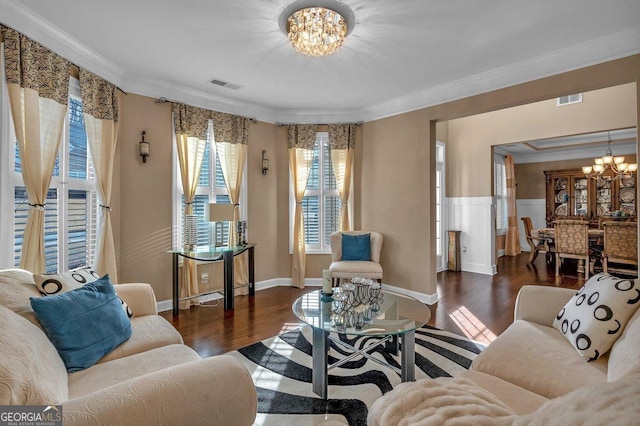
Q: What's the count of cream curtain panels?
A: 6